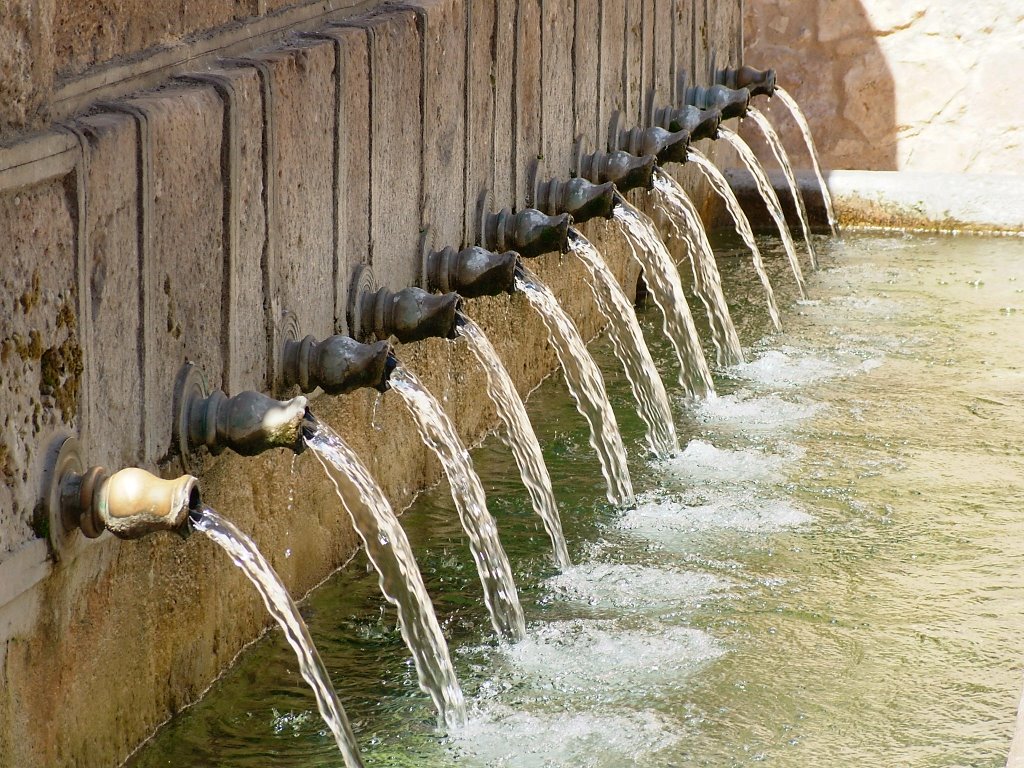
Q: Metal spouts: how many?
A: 12